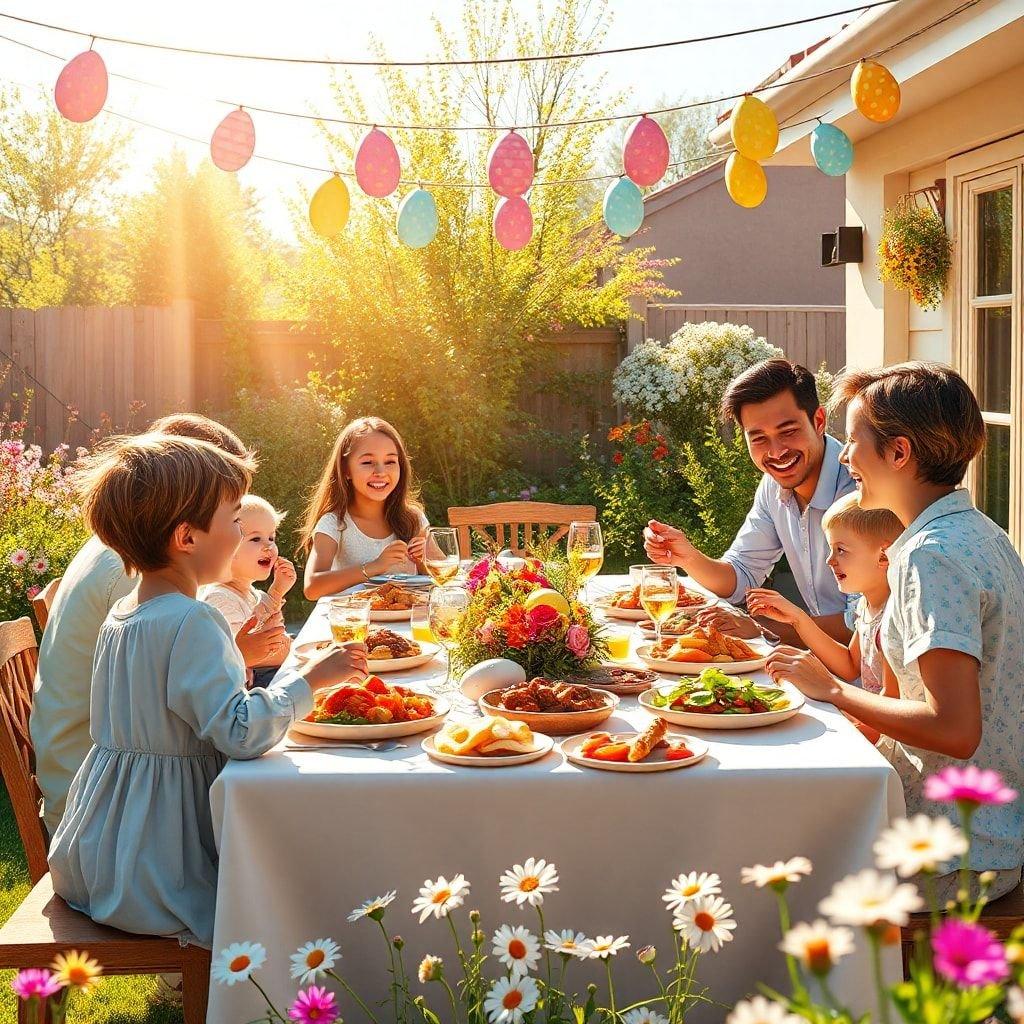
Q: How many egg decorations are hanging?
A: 13